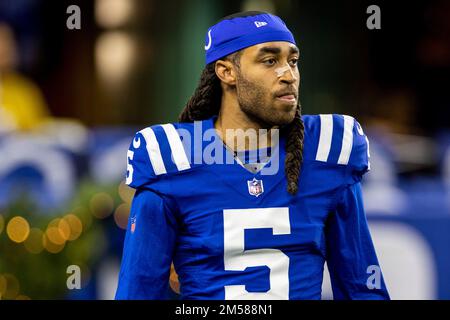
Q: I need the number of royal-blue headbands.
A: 1